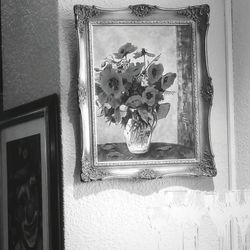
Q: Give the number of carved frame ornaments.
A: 8